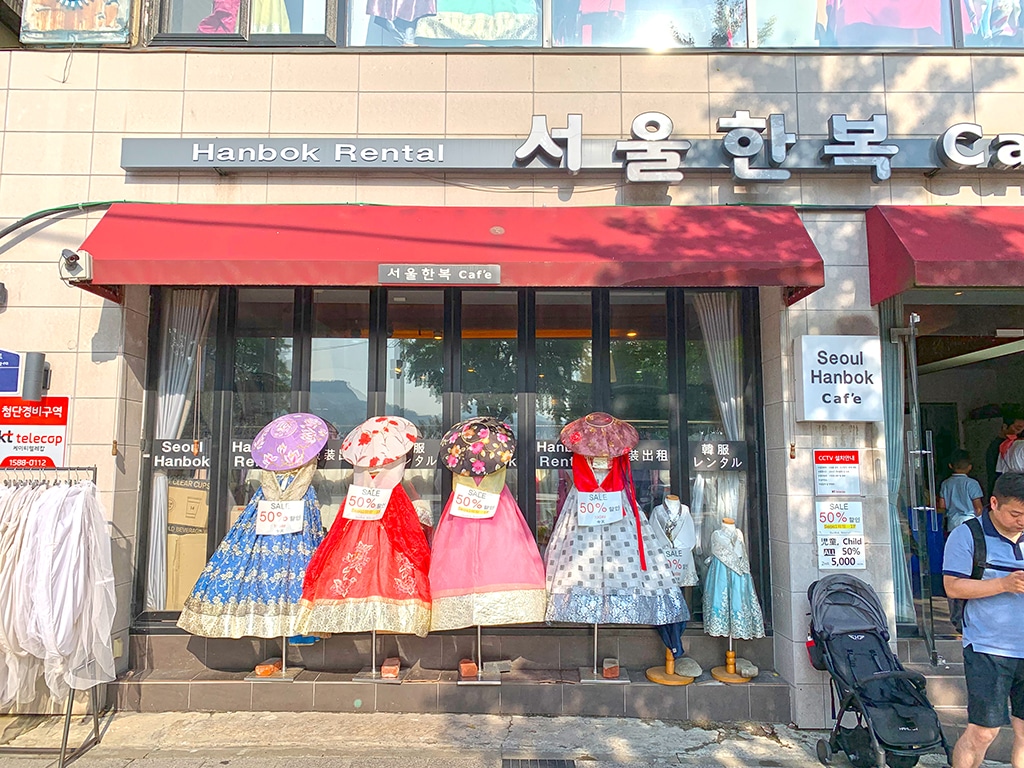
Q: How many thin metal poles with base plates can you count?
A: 4